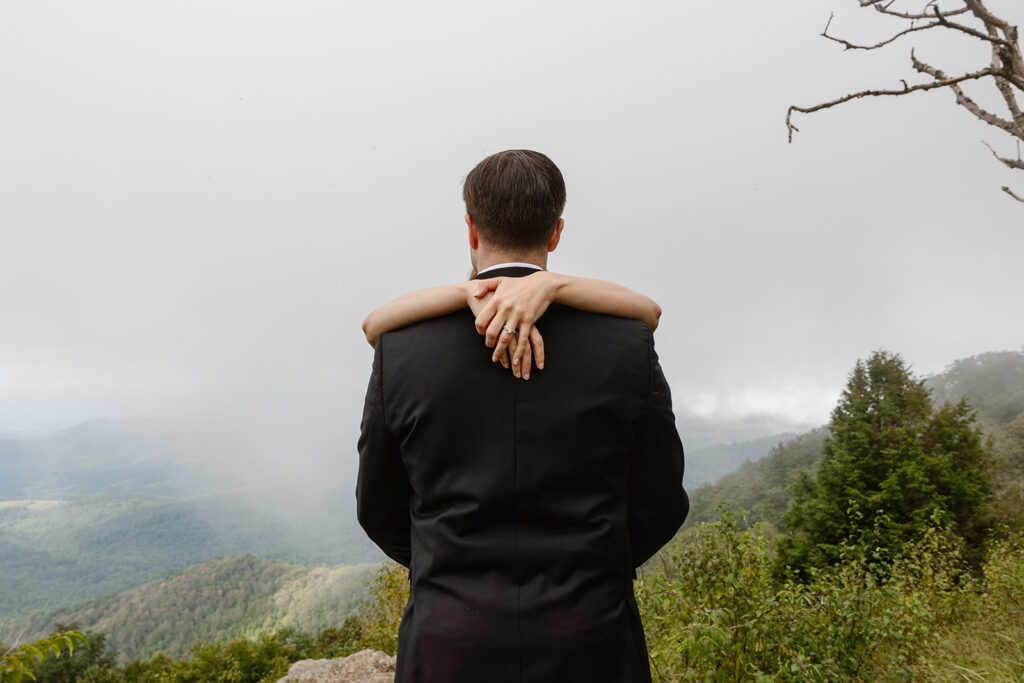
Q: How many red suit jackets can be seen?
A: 0